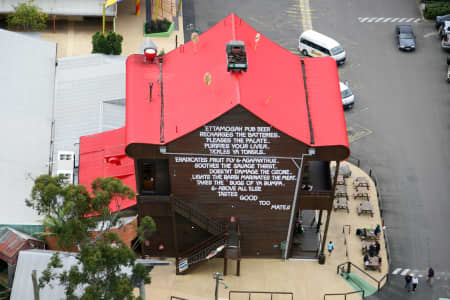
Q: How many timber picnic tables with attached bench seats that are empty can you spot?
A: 6